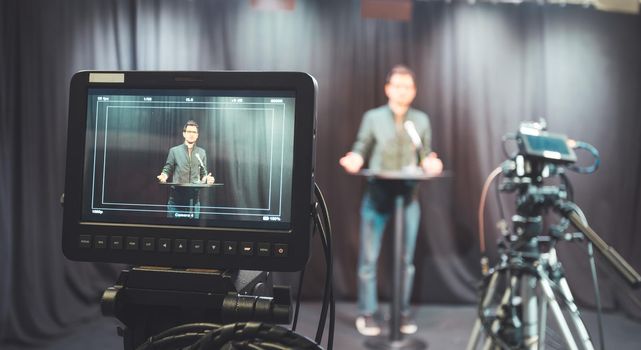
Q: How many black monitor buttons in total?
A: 13